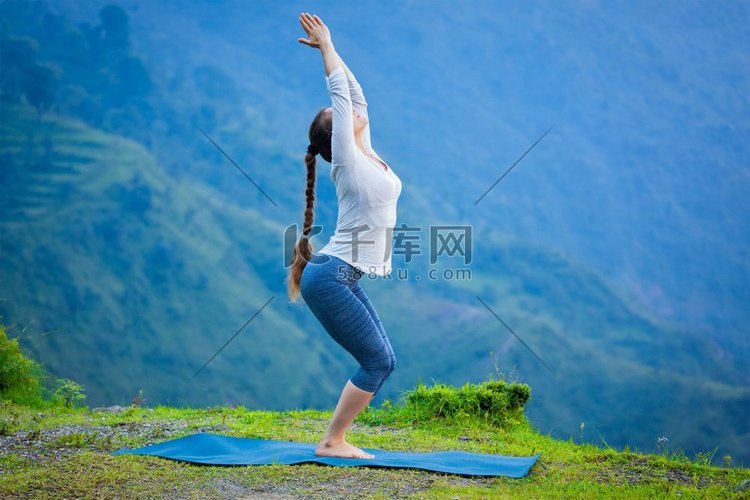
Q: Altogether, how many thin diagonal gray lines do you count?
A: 4